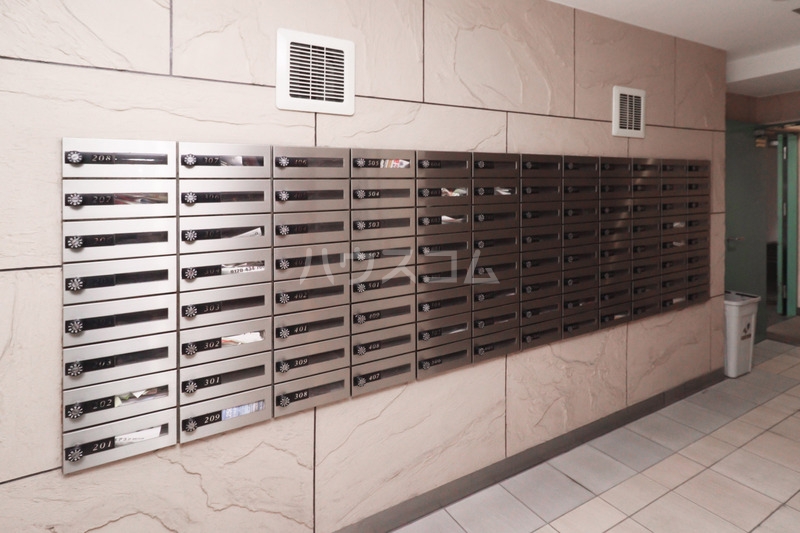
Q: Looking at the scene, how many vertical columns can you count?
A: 12